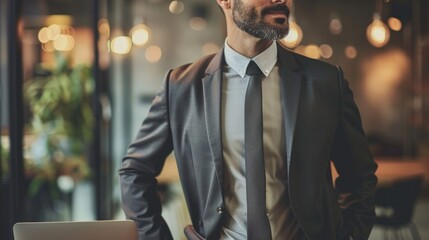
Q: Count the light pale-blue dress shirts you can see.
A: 1